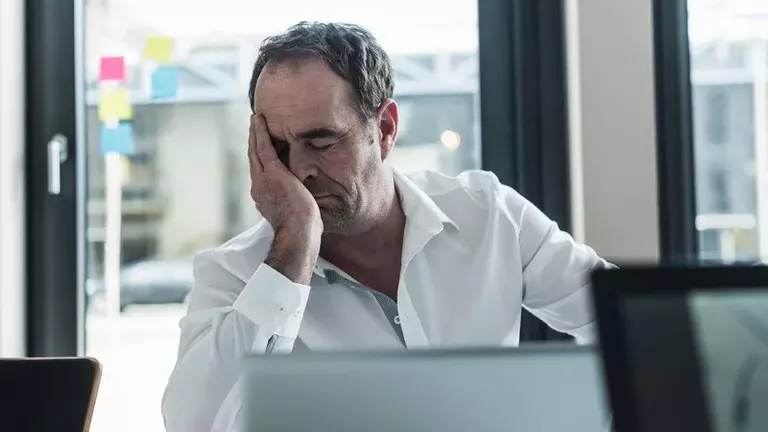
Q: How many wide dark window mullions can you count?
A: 3